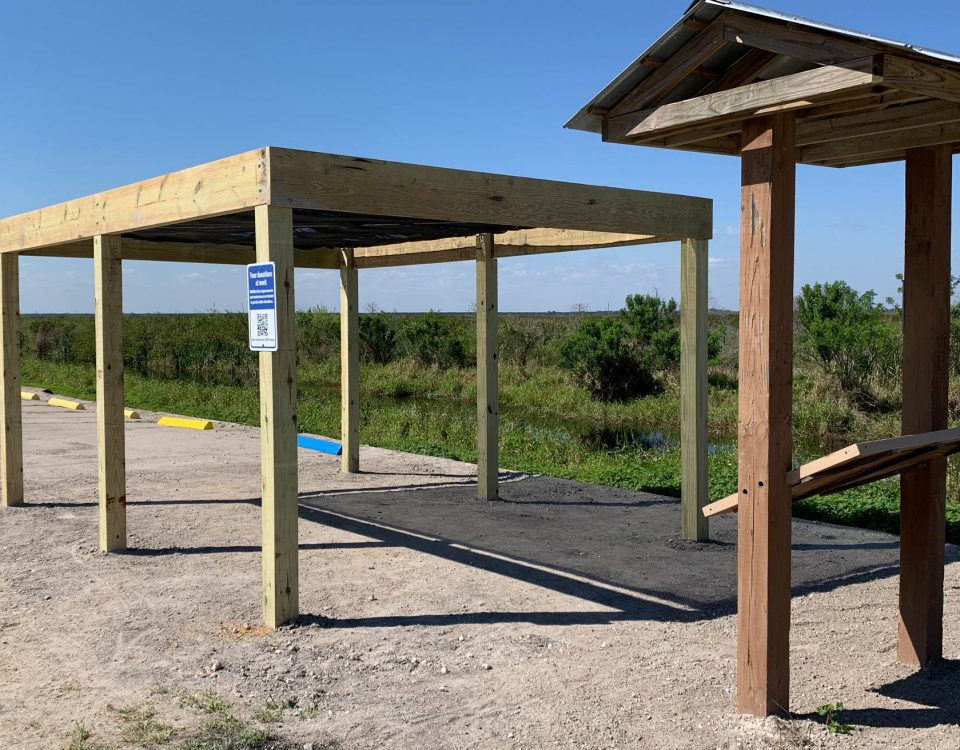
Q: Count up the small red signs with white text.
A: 0